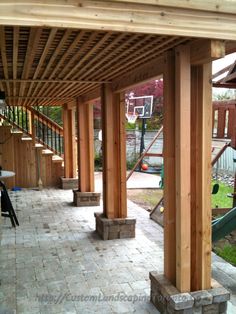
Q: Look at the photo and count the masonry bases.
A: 4